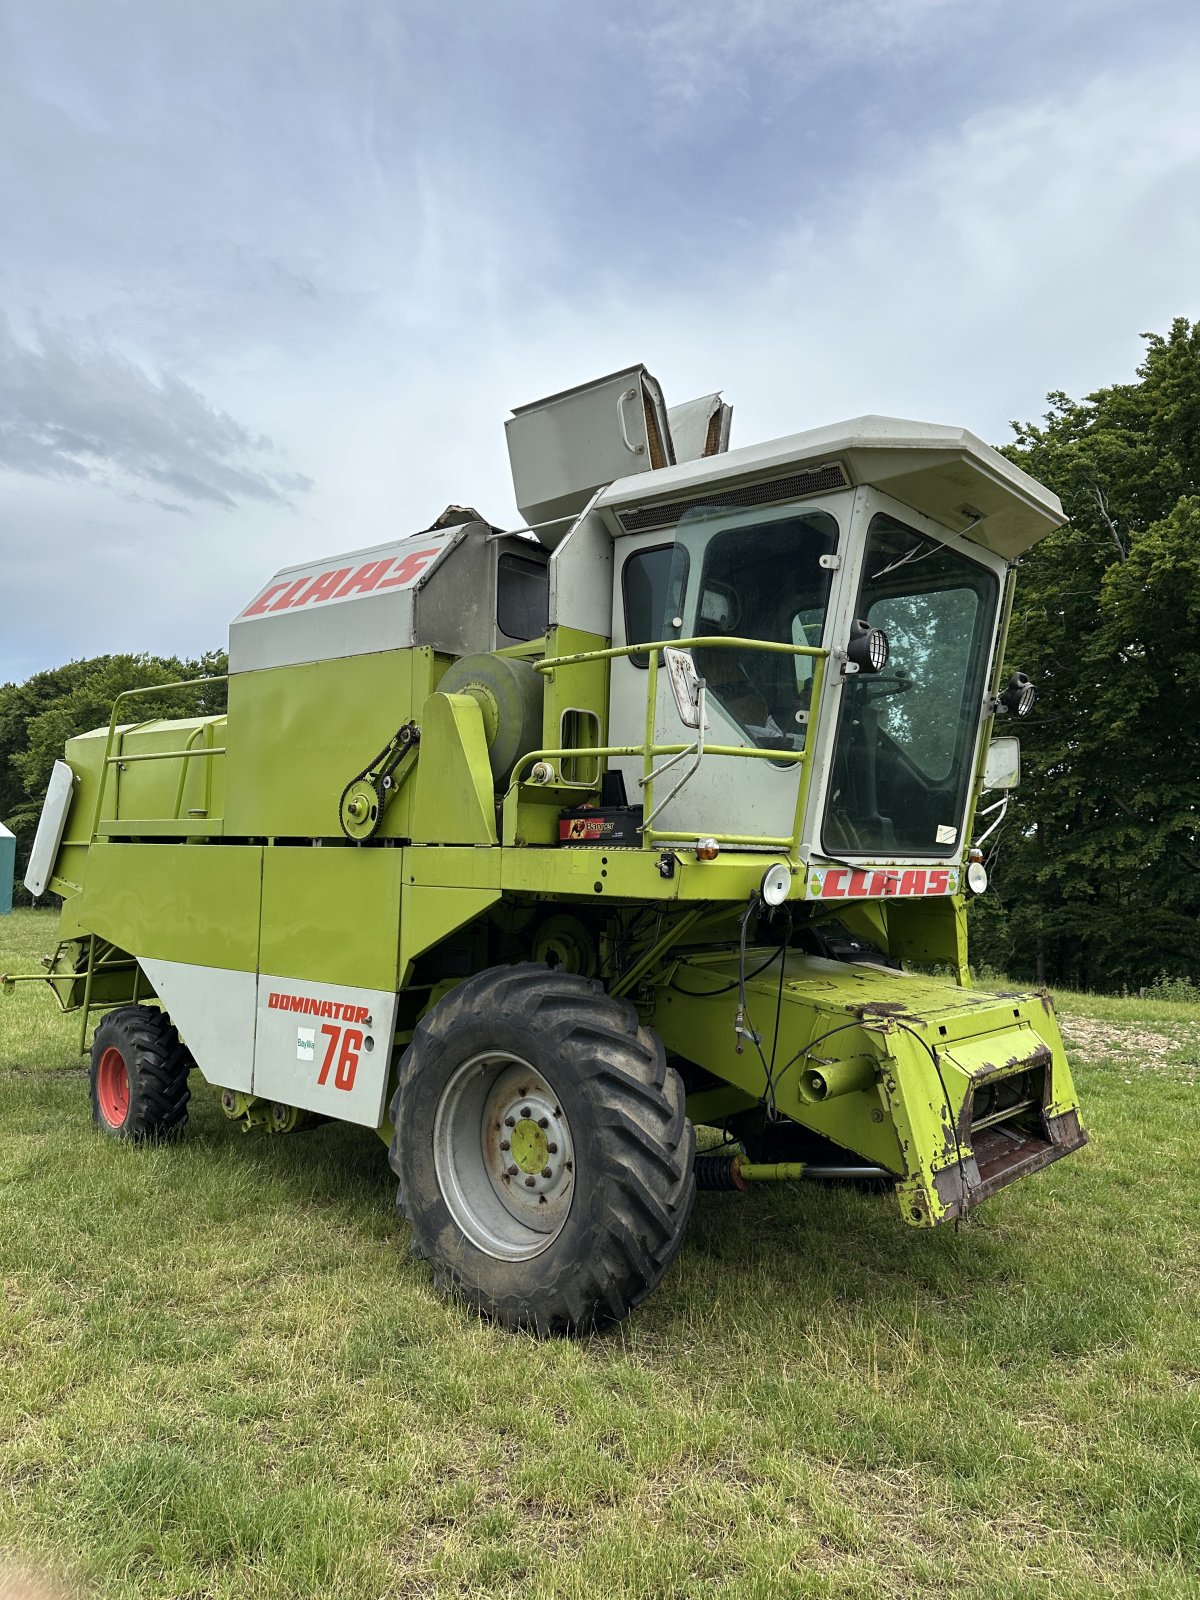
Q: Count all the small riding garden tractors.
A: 0